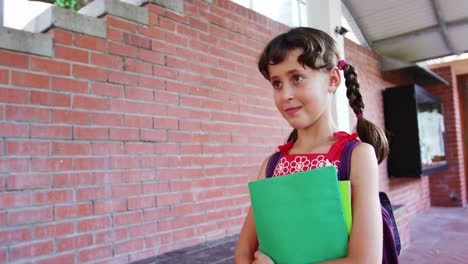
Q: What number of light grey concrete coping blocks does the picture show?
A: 4